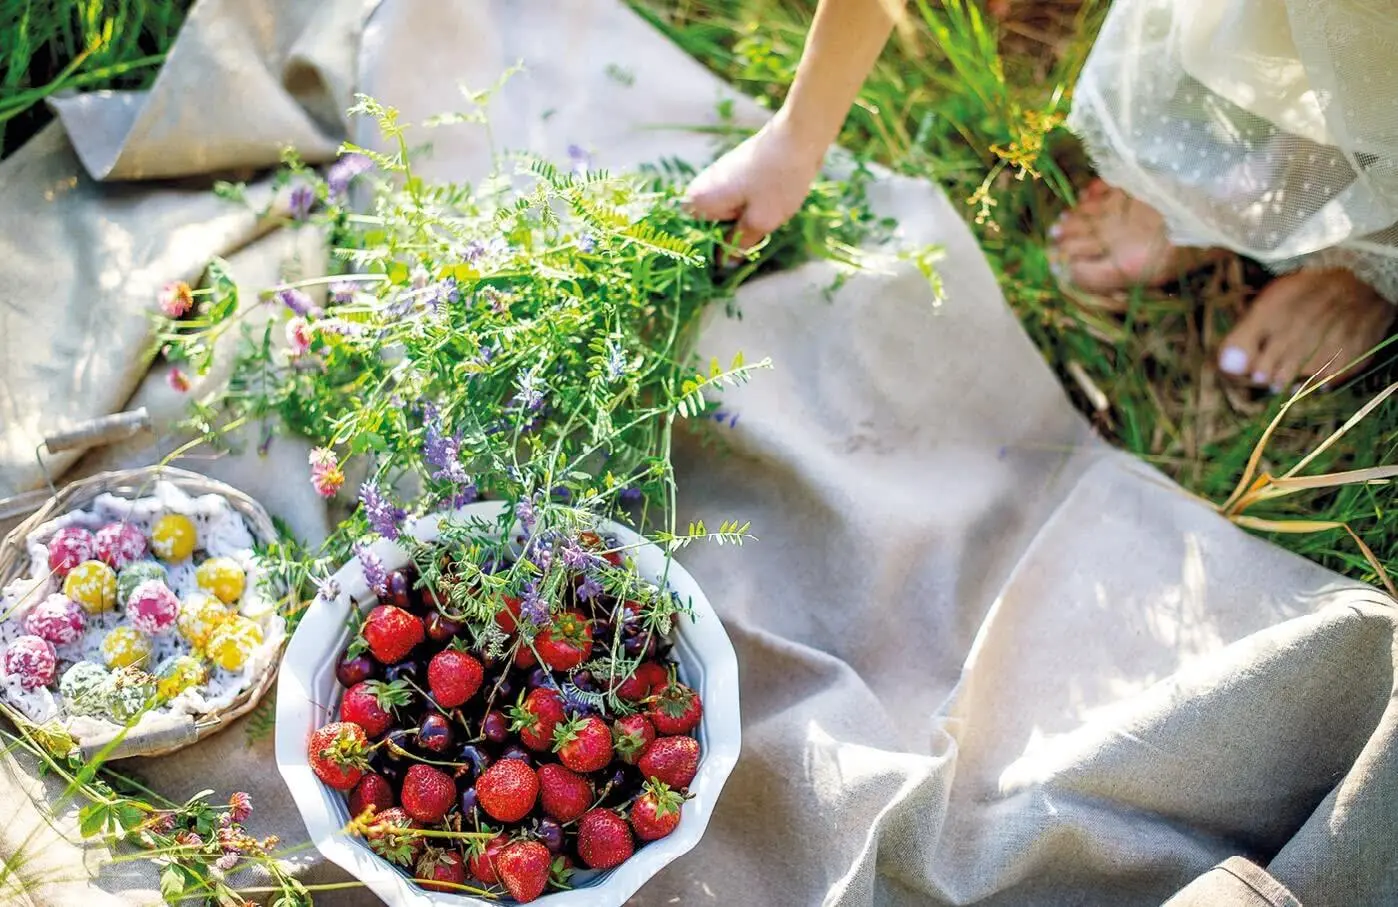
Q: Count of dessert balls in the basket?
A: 15